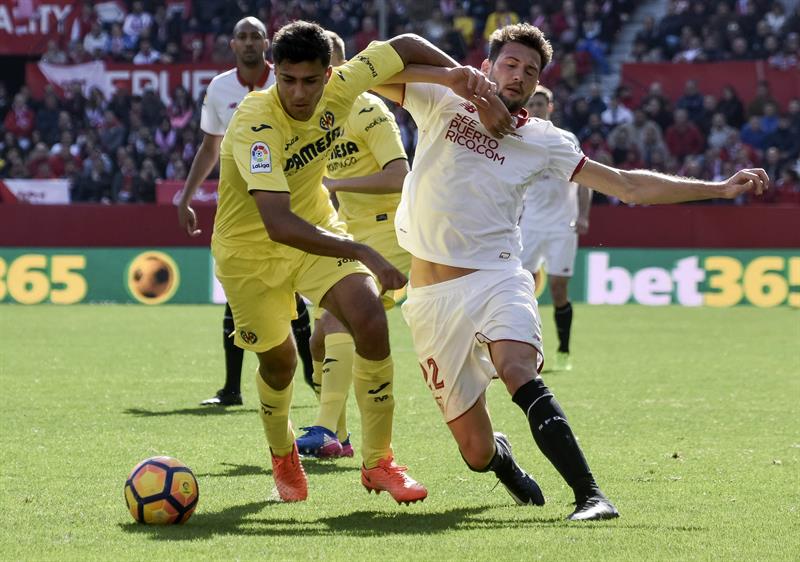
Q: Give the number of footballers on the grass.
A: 5